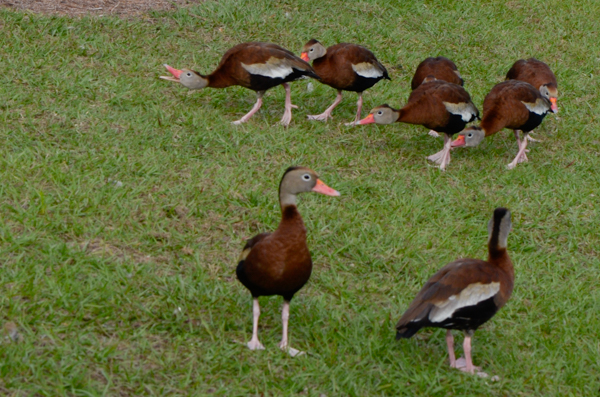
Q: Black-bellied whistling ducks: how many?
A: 8